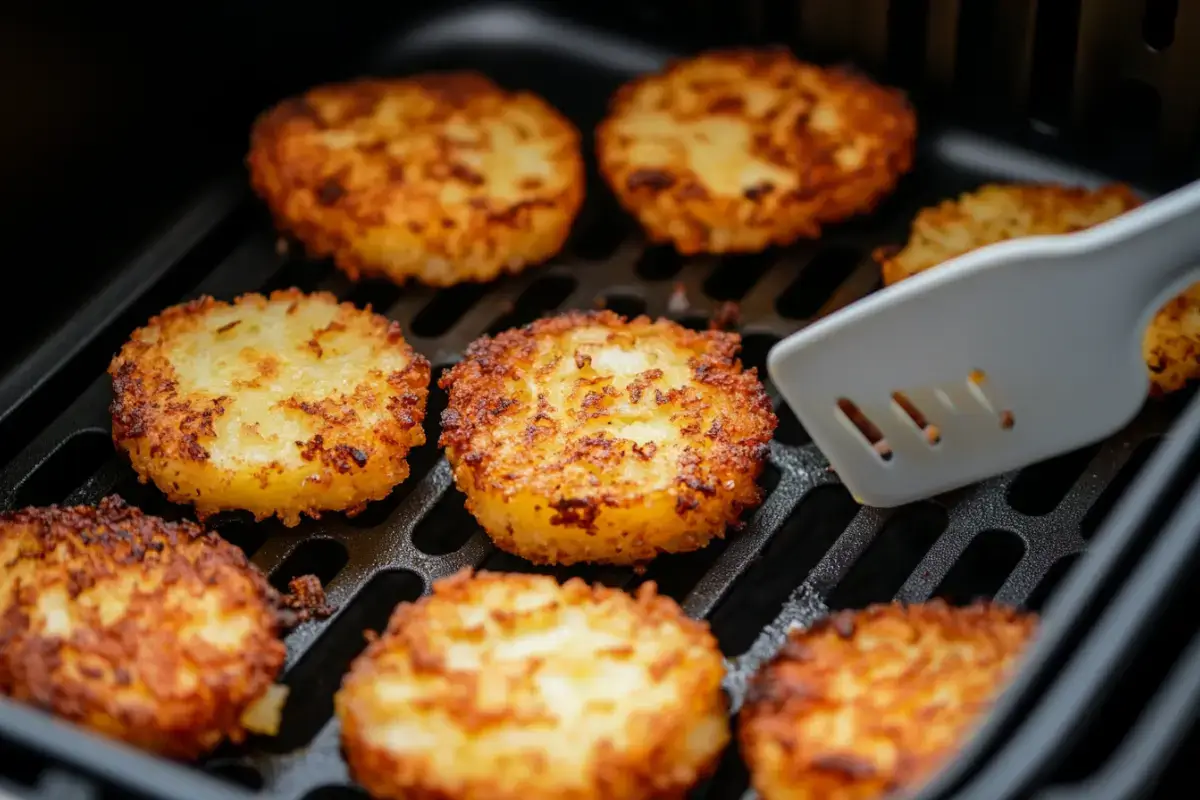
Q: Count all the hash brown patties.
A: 8